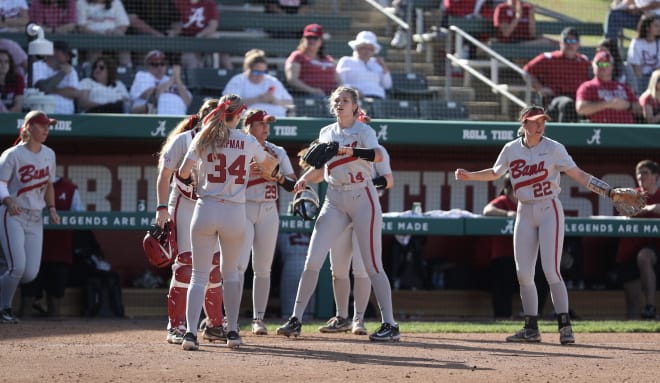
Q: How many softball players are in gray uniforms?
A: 7